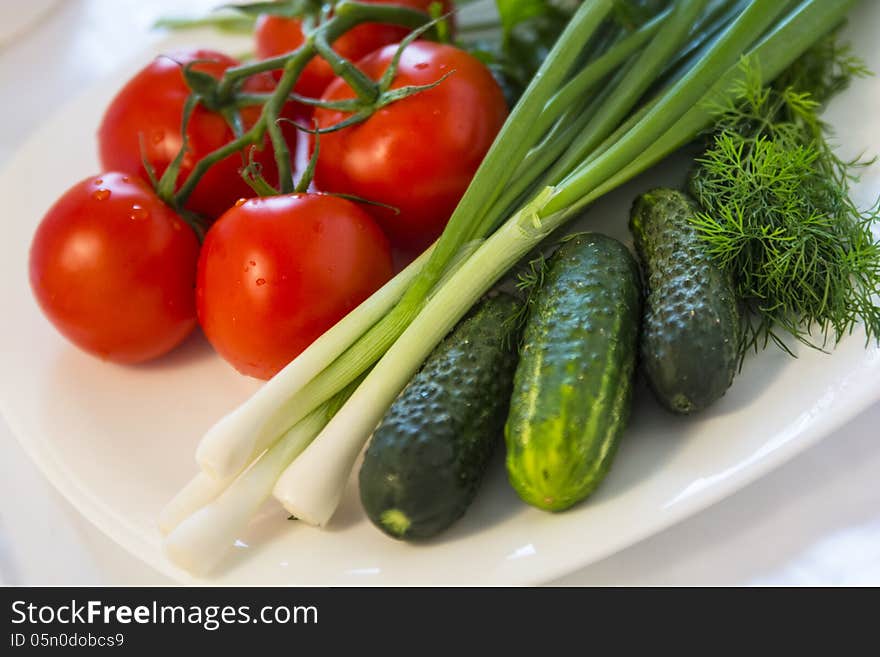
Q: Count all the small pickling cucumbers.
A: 3